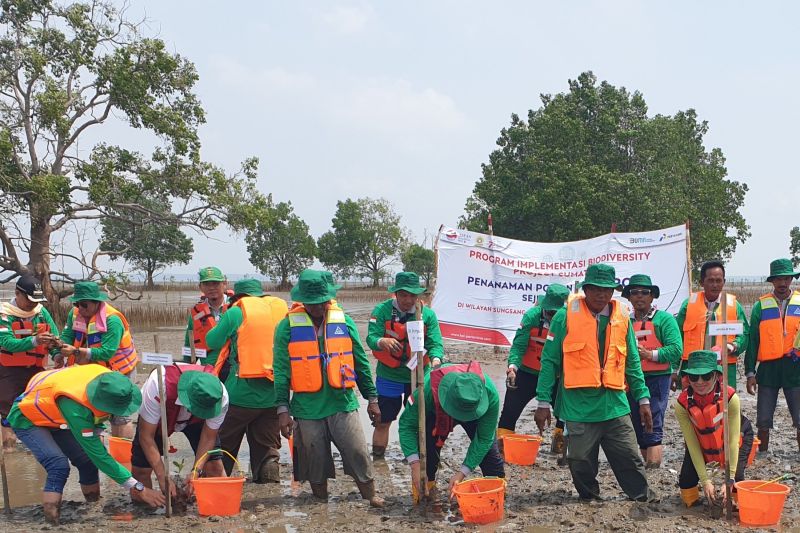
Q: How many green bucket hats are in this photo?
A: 13